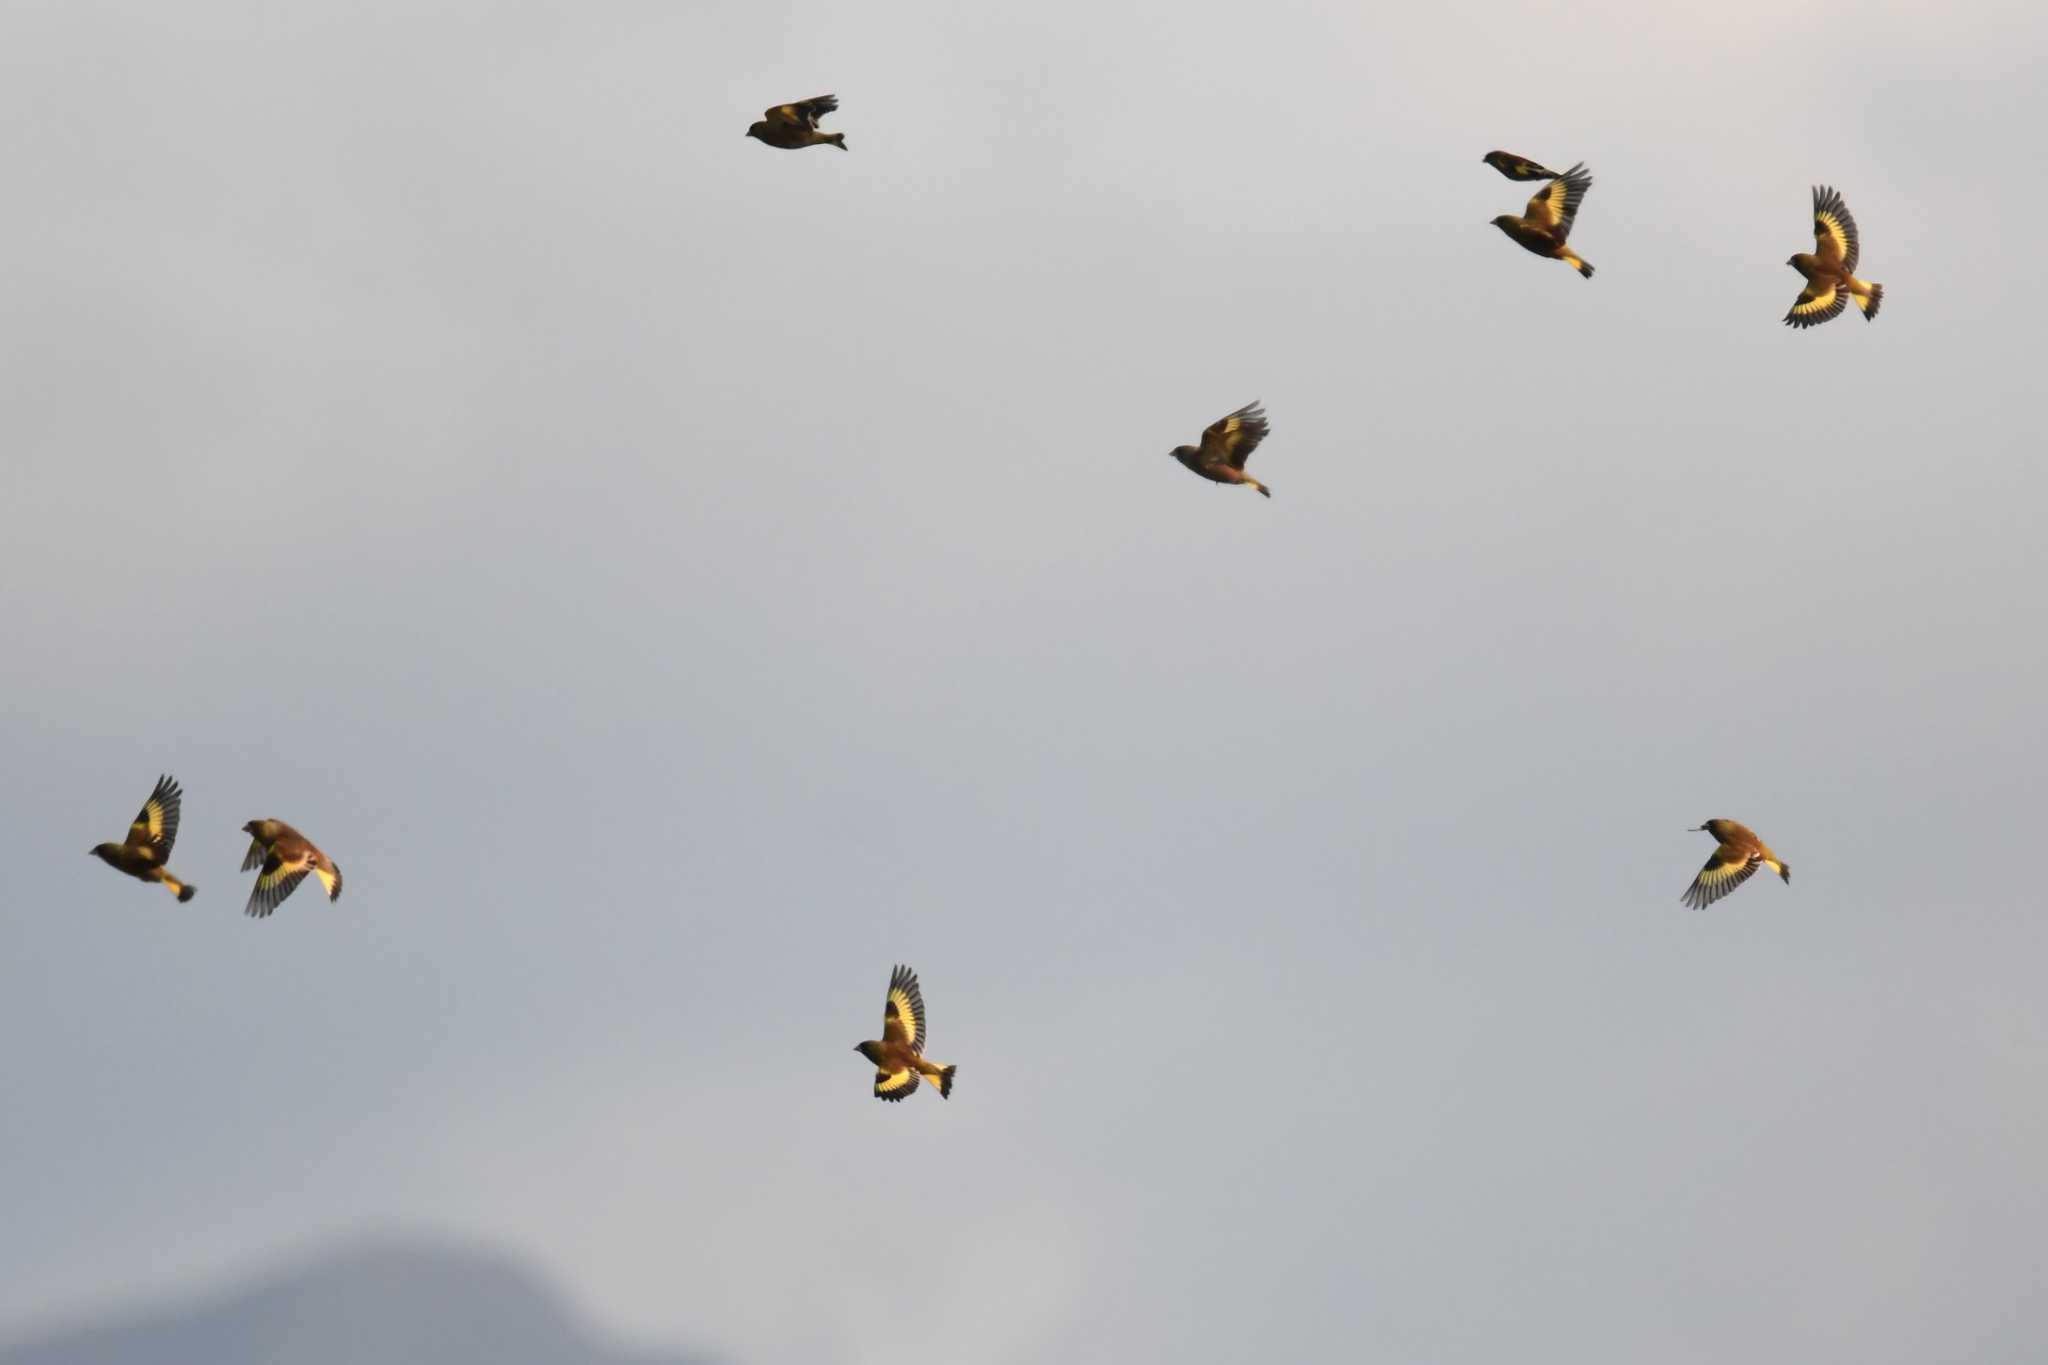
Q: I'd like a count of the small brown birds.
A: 9